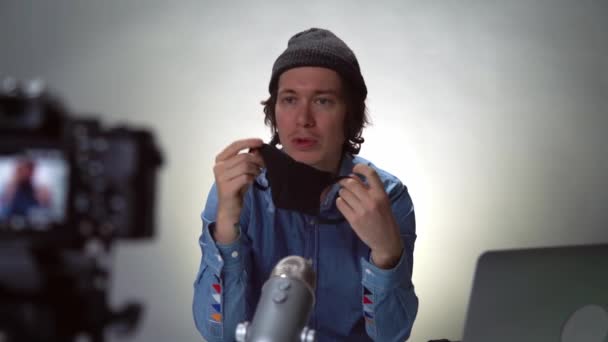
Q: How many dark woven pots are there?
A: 0